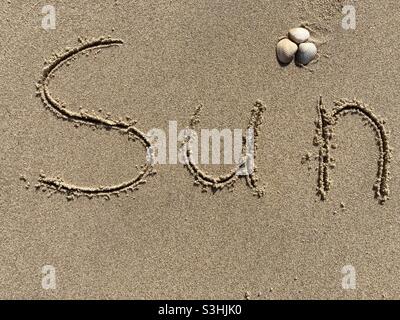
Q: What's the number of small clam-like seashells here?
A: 3